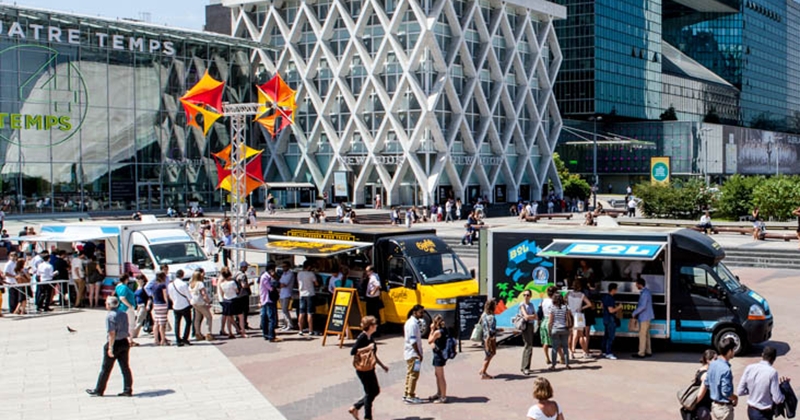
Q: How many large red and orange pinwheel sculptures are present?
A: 3